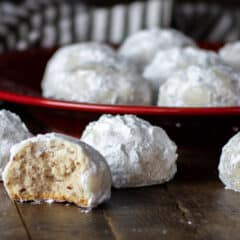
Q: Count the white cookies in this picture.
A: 10